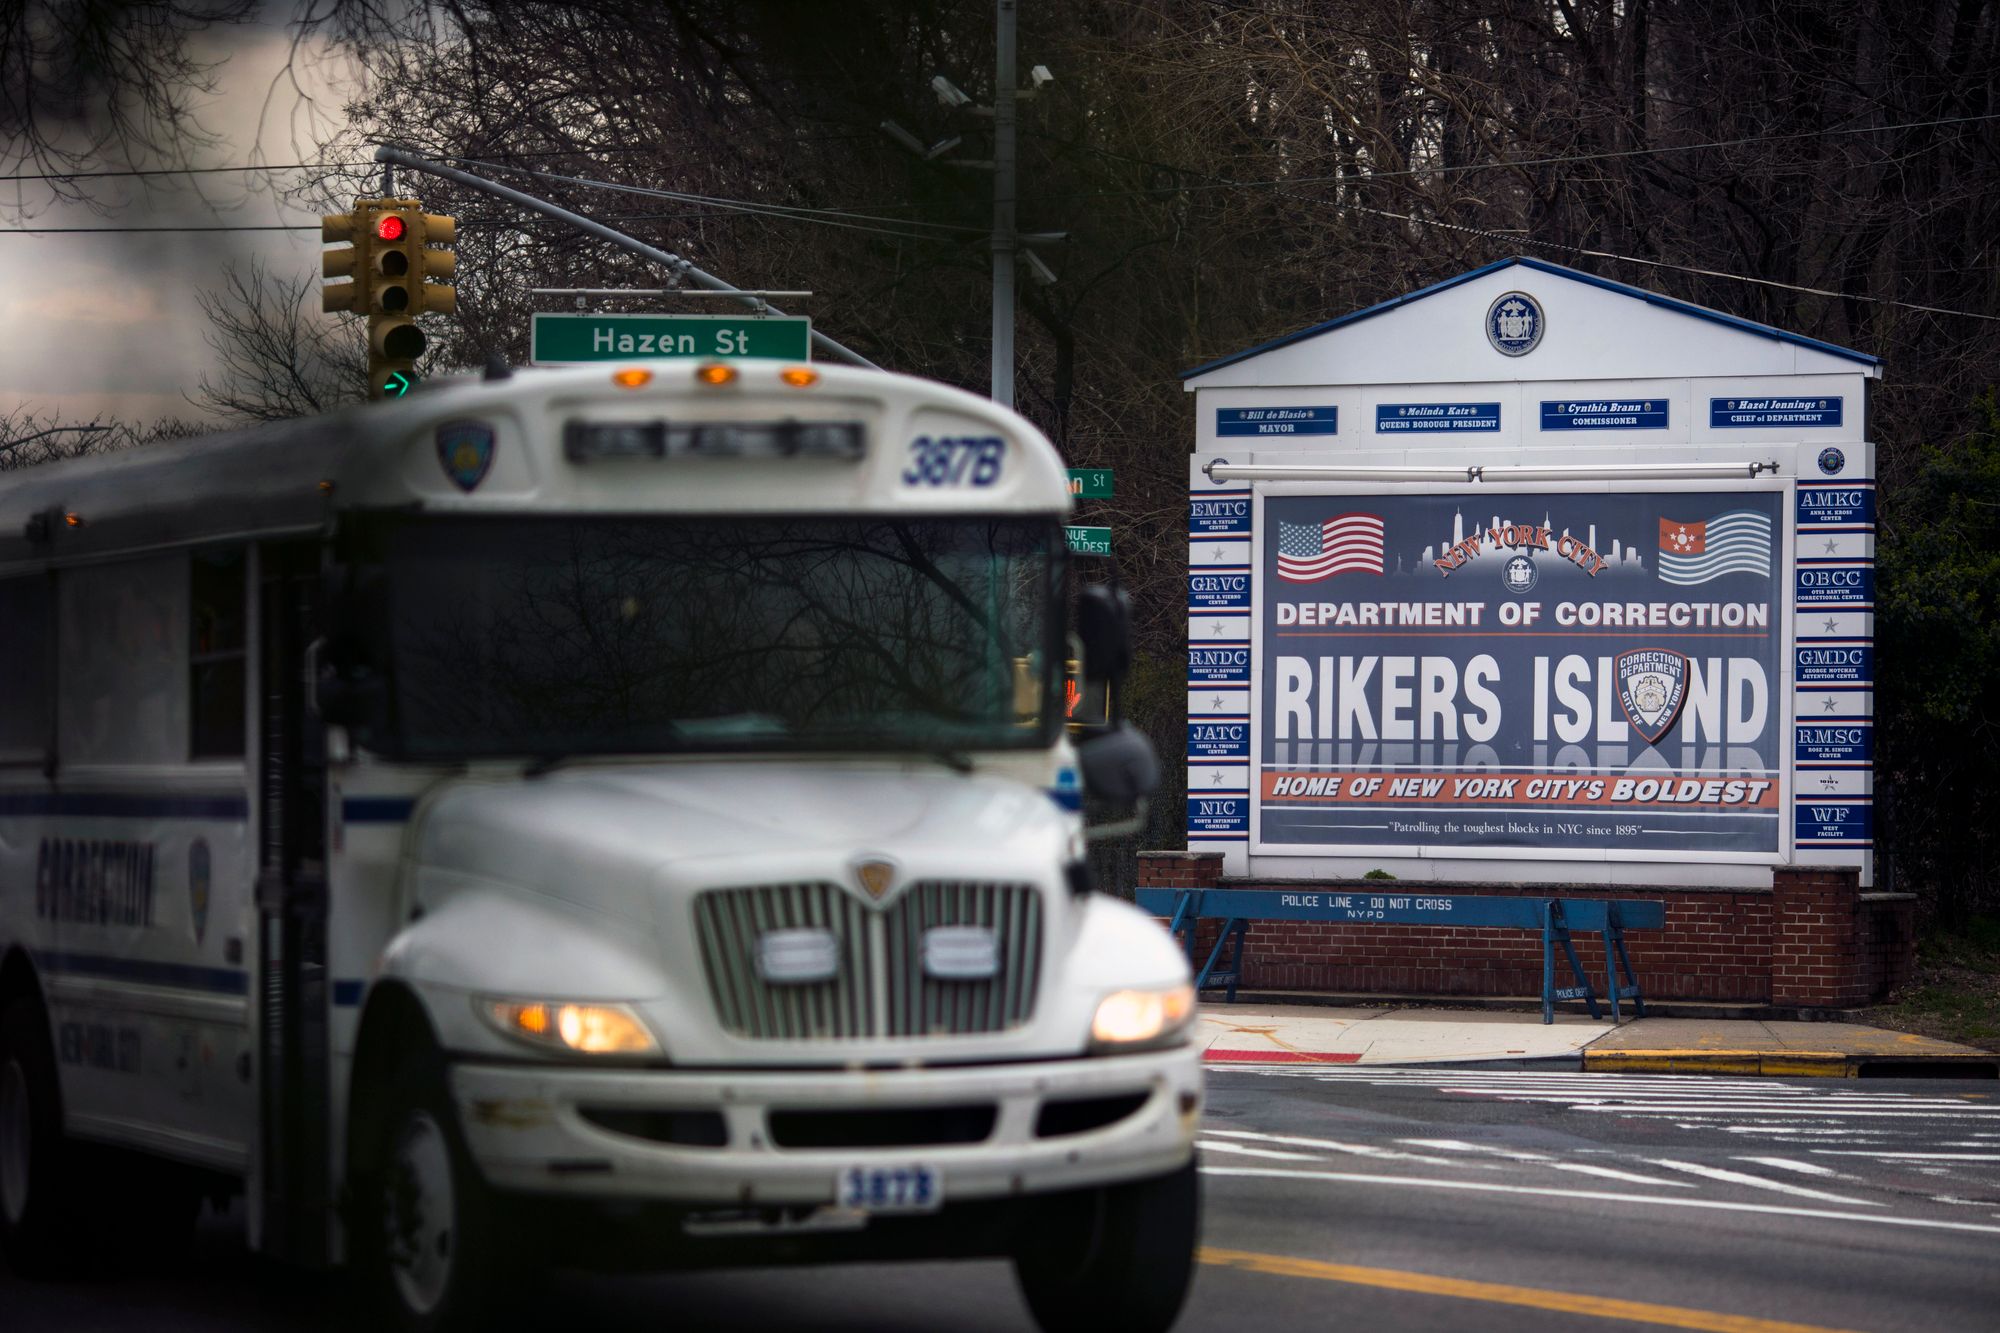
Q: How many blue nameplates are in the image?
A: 4